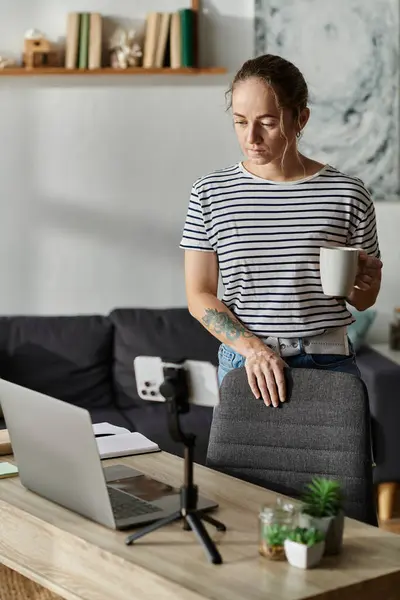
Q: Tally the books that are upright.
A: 7